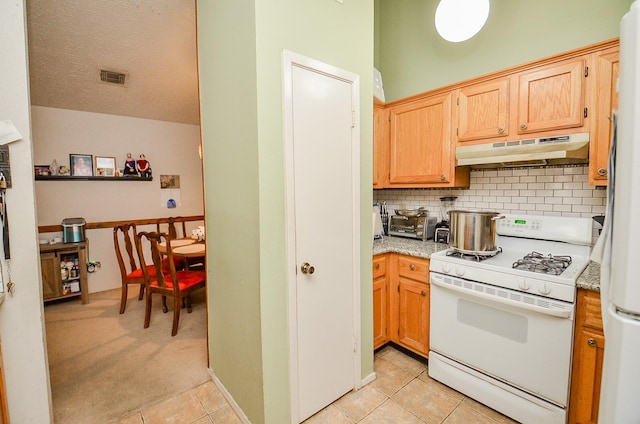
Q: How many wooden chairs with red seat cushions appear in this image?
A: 3